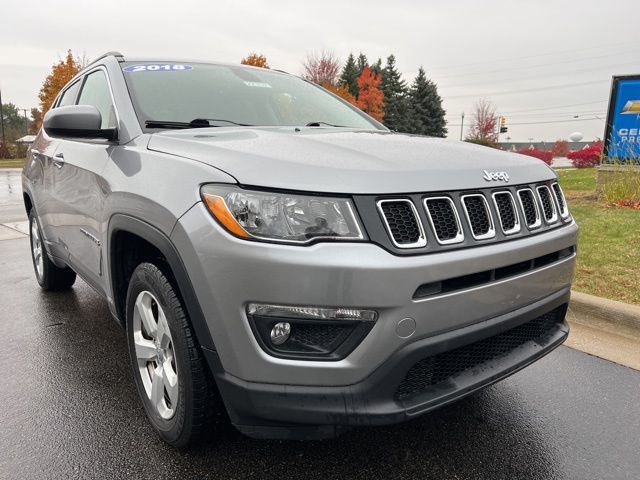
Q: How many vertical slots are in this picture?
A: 7